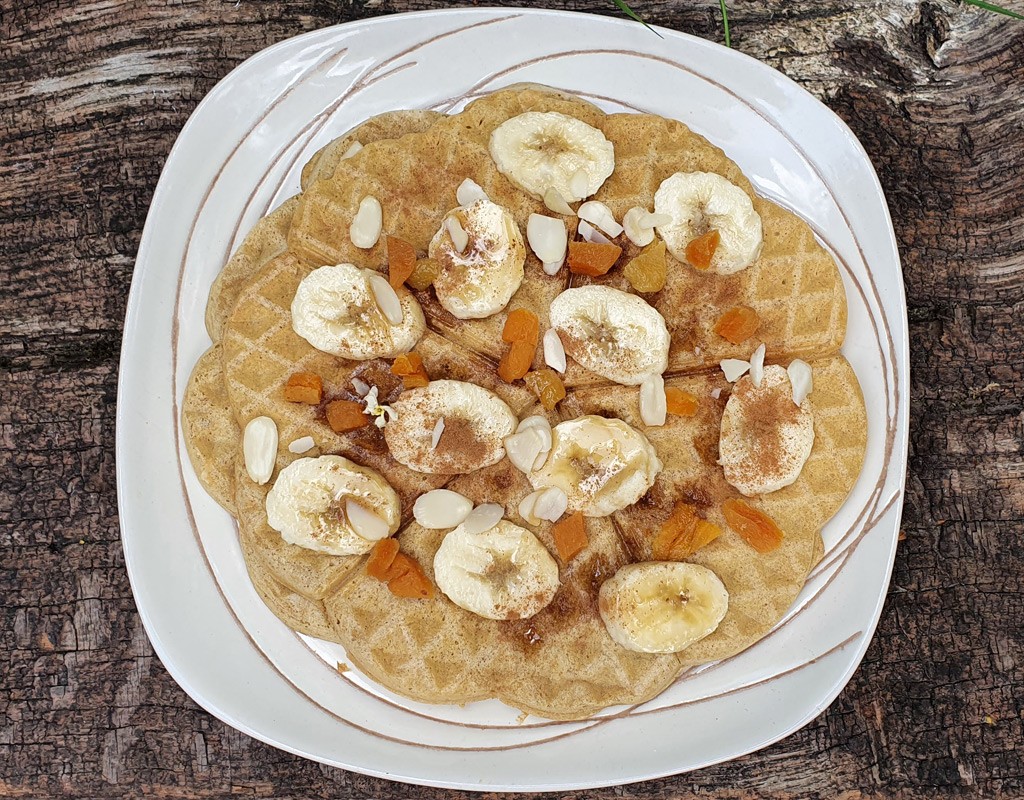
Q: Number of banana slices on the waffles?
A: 11